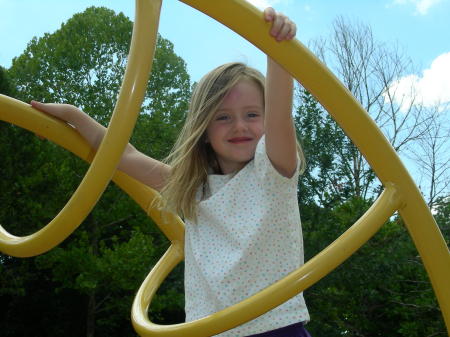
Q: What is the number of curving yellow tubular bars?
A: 4